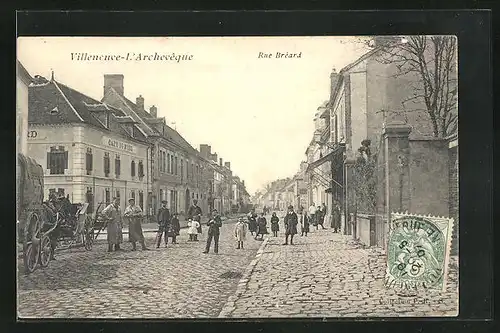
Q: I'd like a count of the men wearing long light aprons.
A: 2